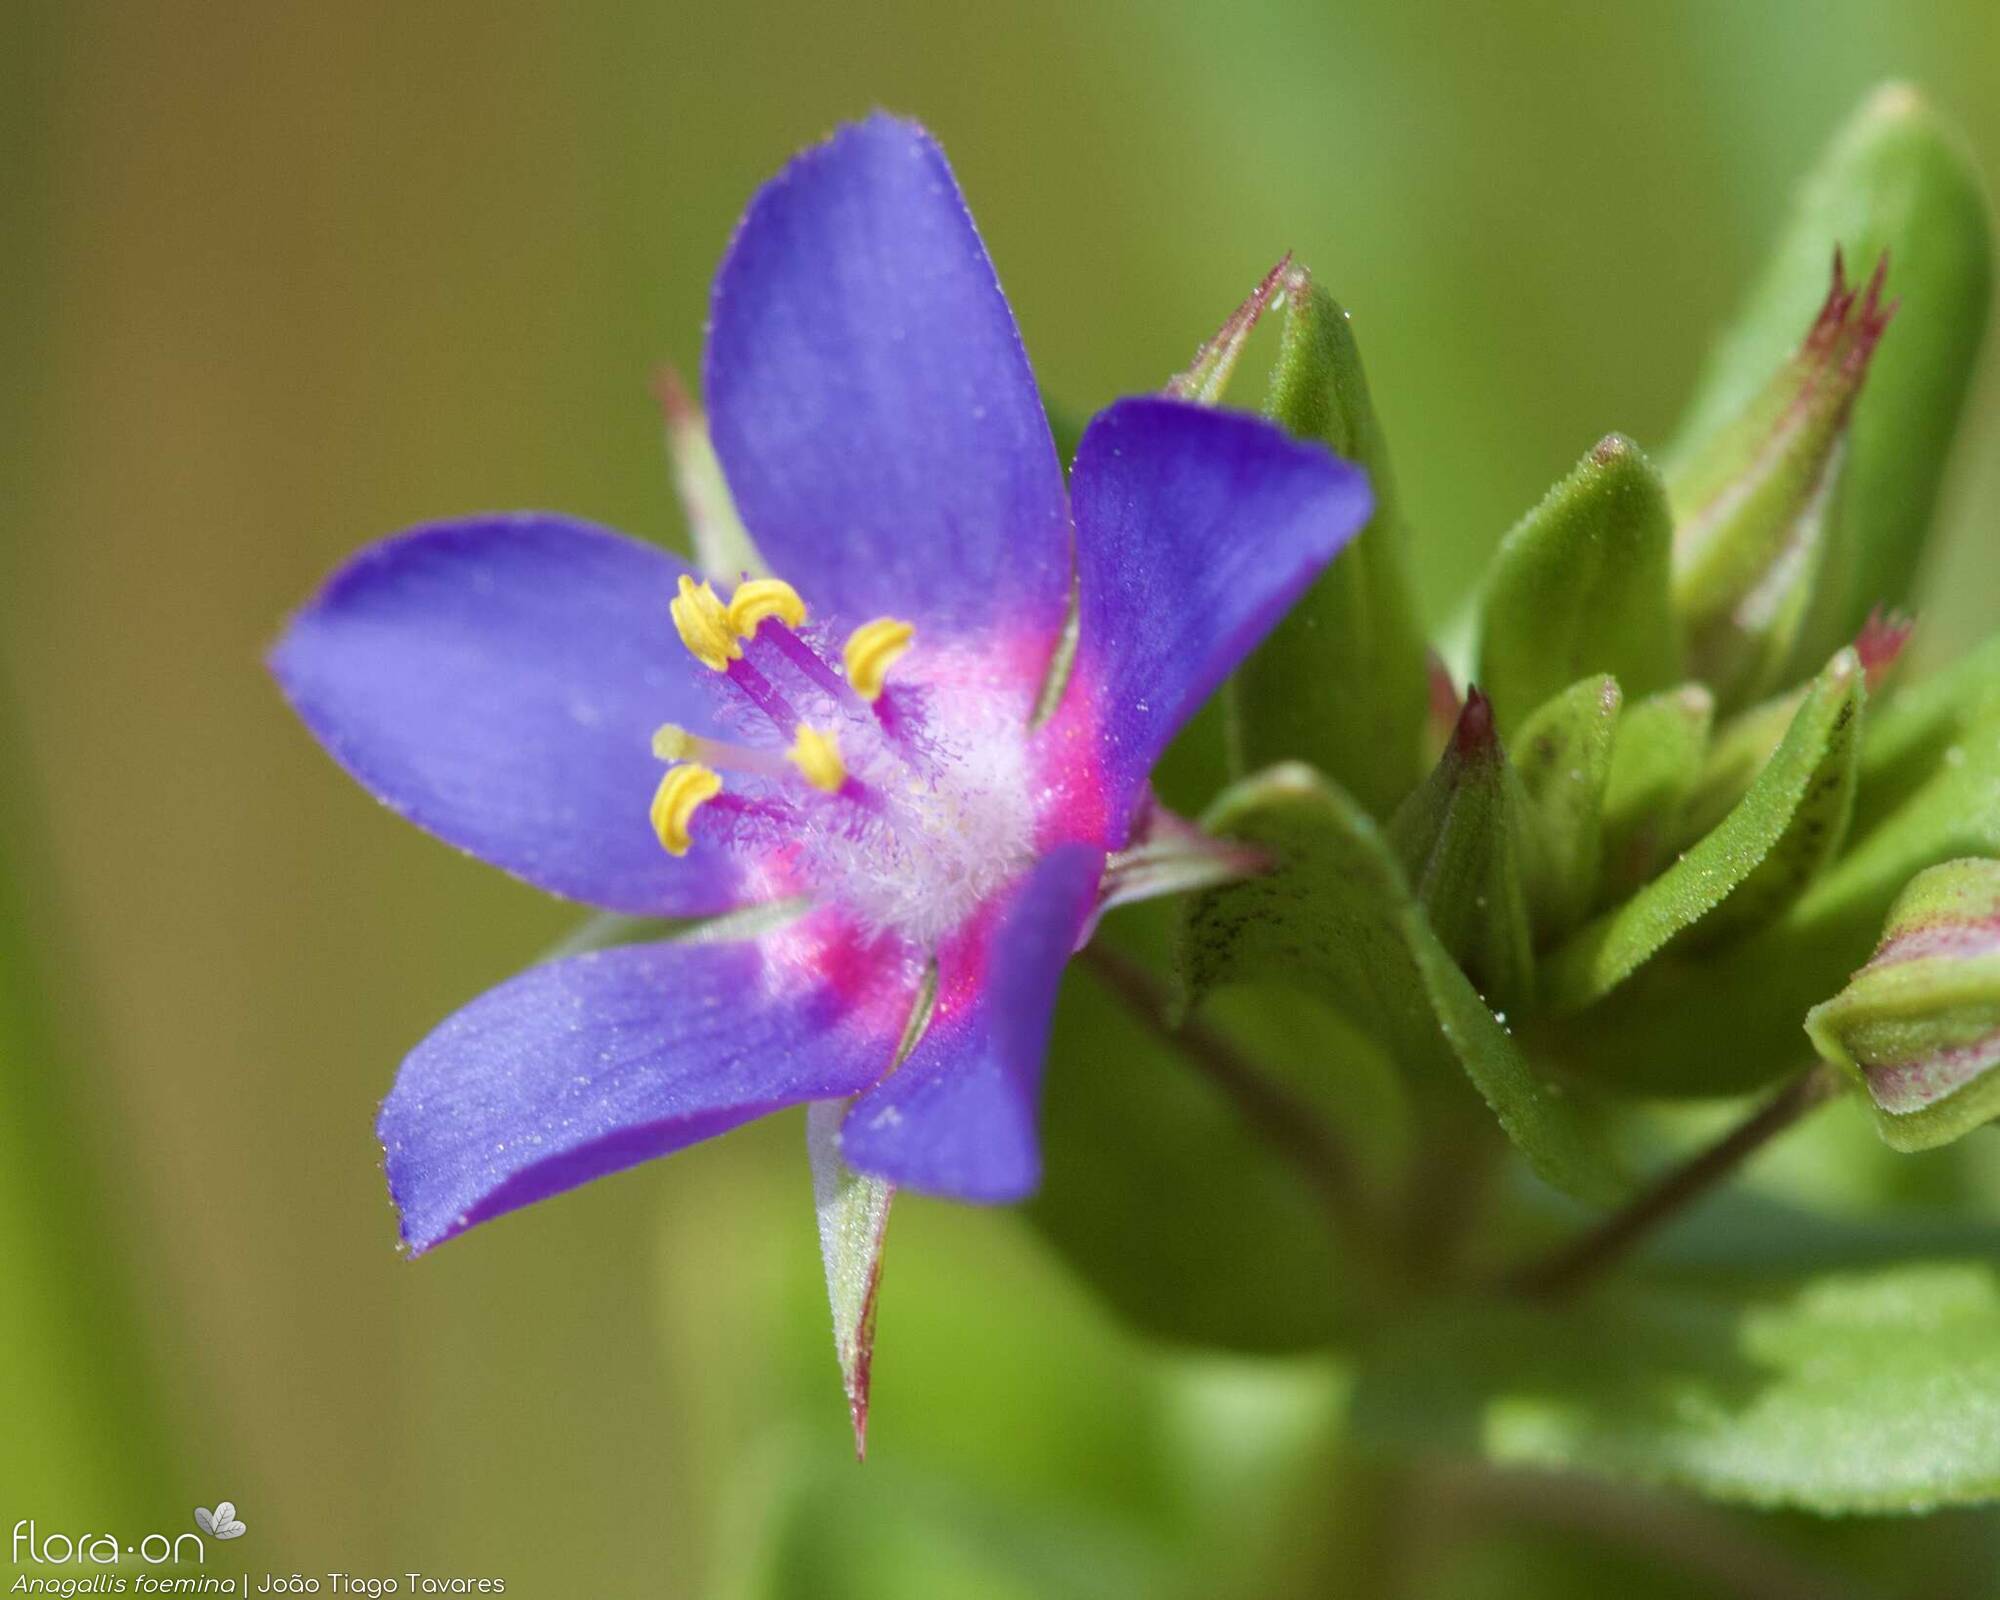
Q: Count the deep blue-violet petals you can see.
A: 5